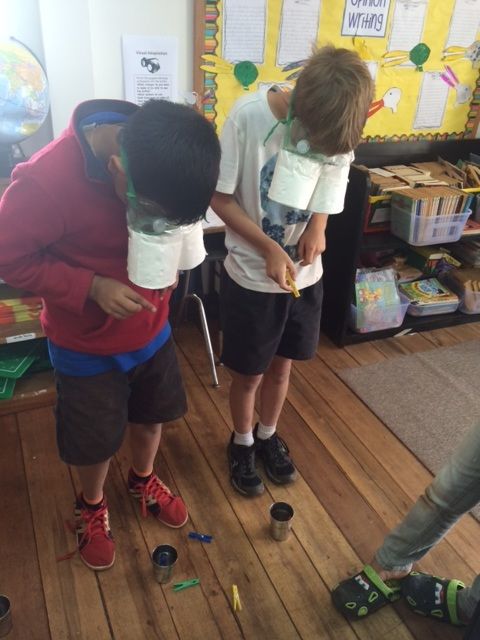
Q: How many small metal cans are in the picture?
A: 3